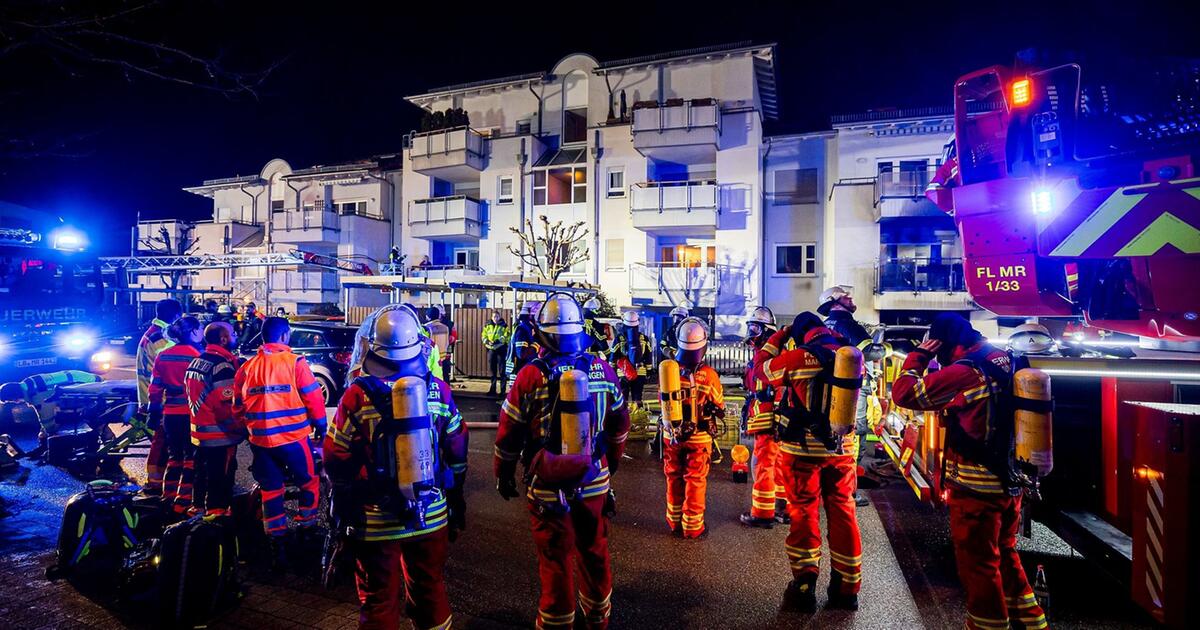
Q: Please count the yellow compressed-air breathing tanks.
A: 5